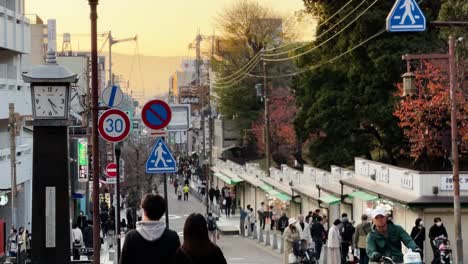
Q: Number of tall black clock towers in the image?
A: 1